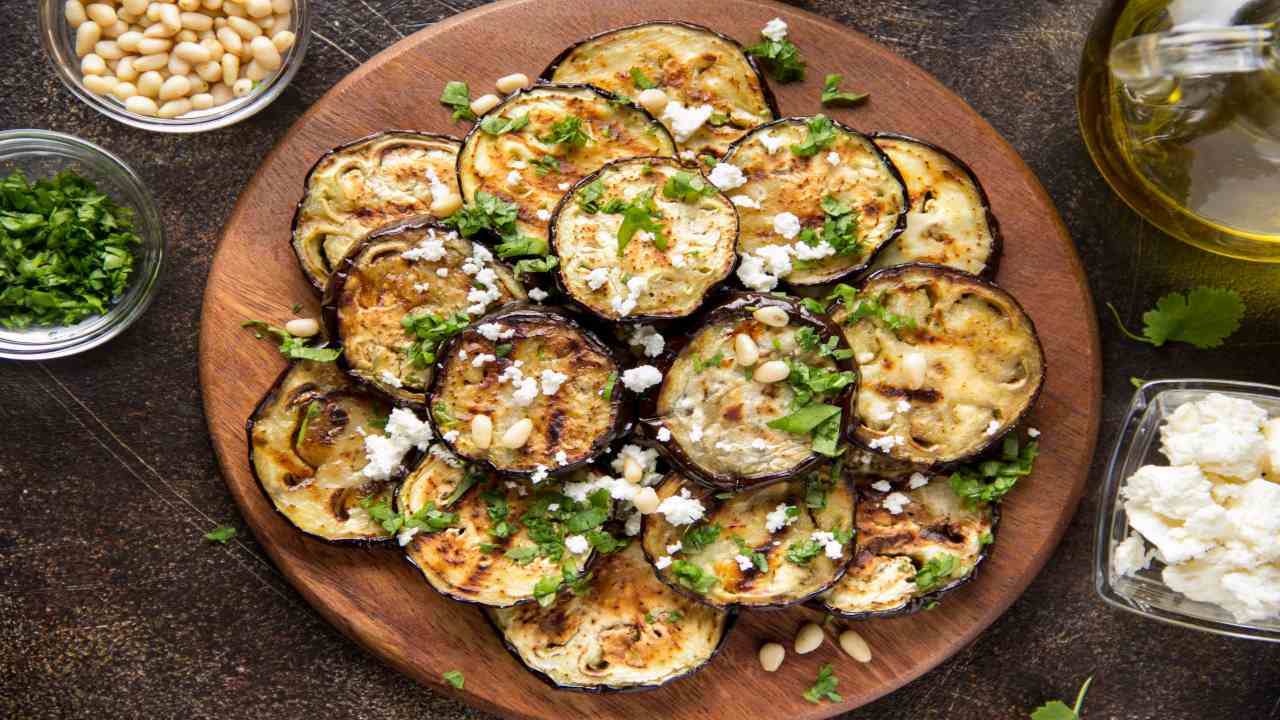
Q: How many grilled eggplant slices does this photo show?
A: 15